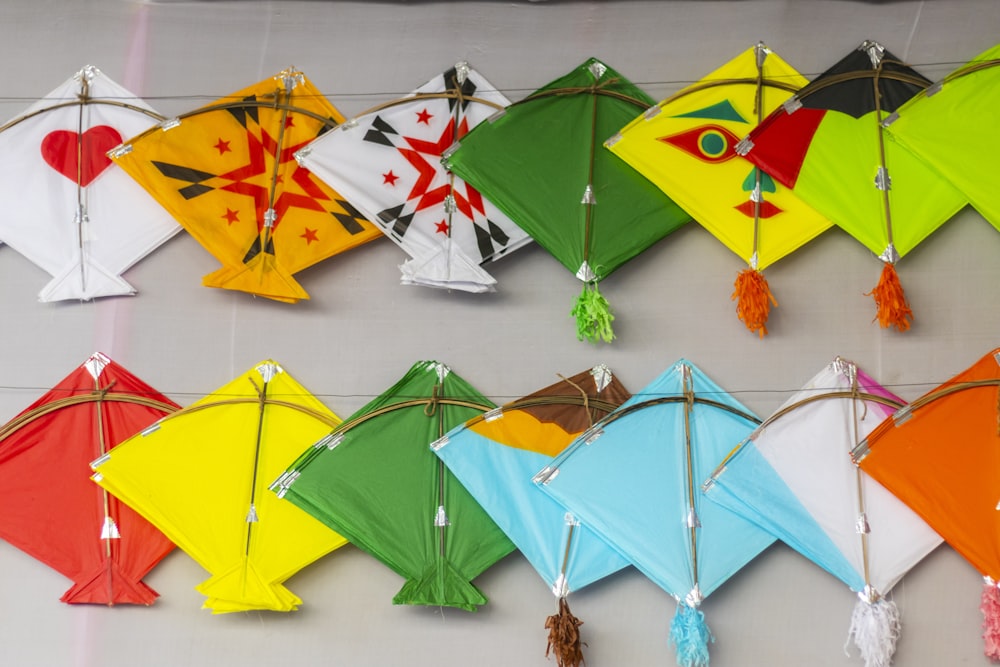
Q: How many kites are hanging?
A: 14